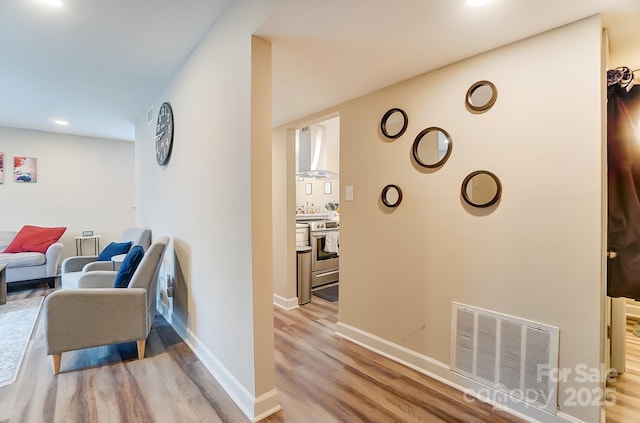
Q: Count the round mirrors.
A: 5